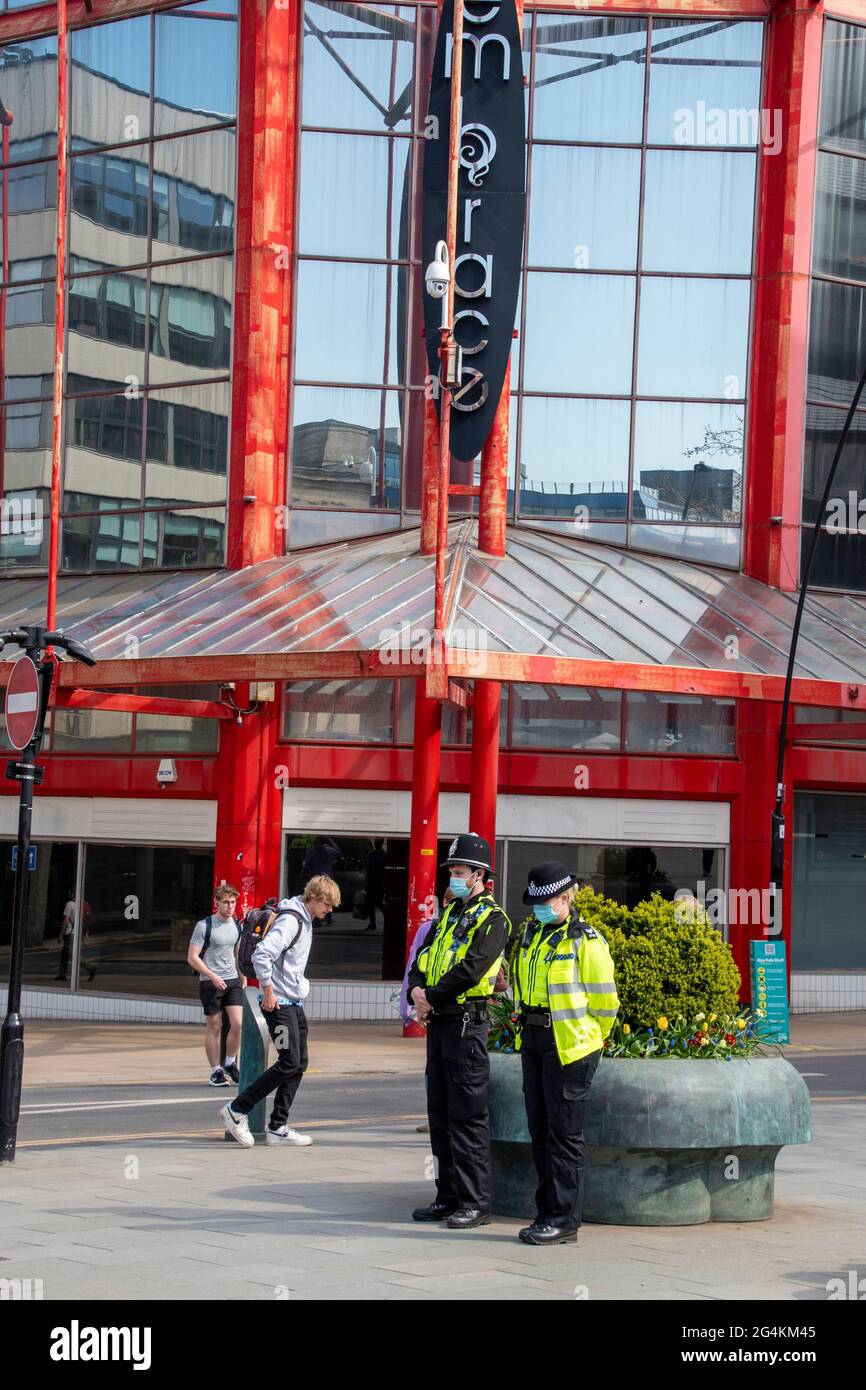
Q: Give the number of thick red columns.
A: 4